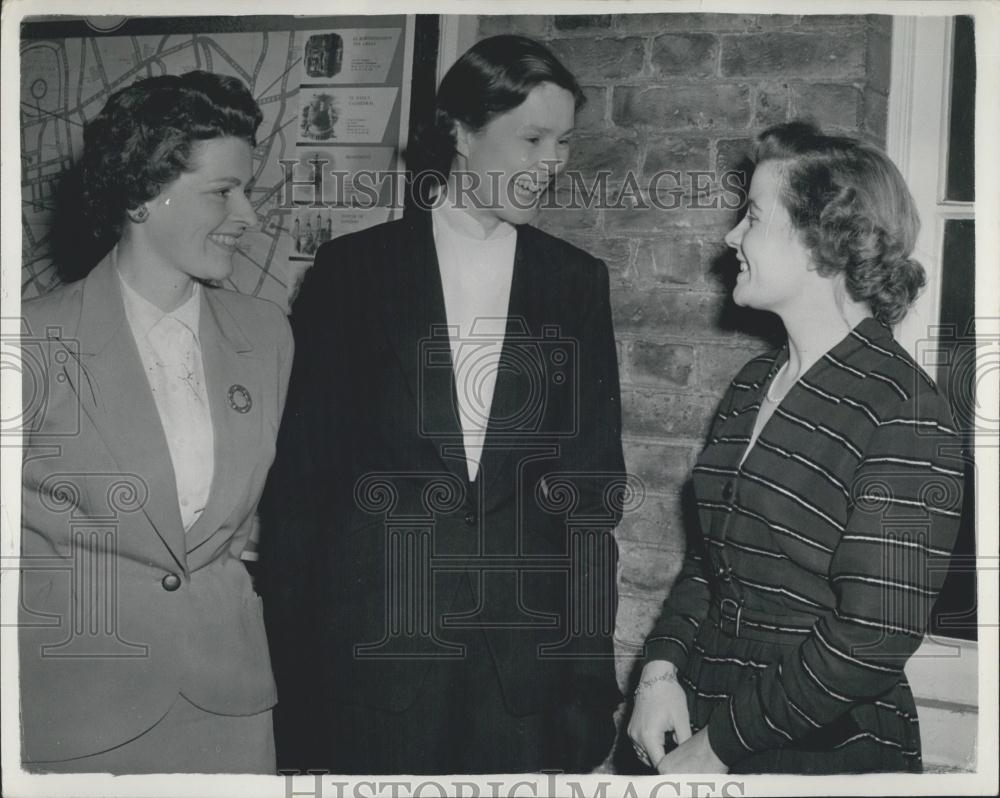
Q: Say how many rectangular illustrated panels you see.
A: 4